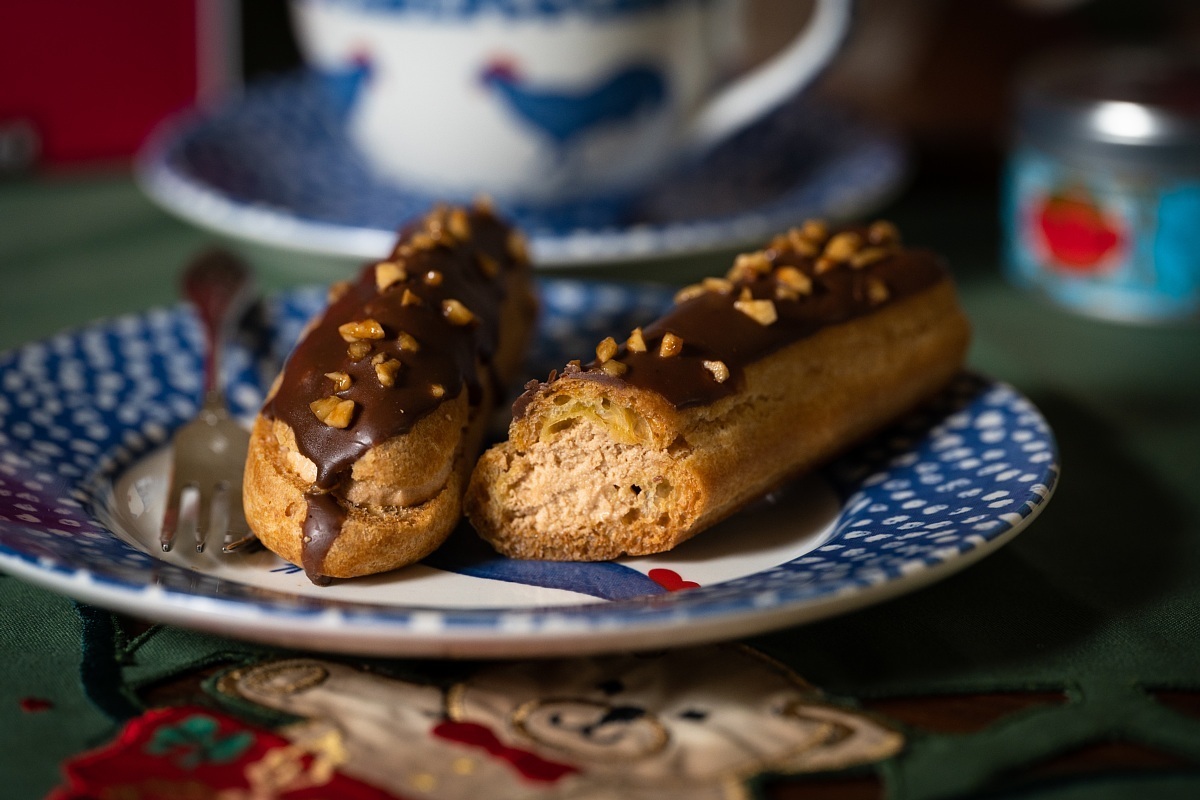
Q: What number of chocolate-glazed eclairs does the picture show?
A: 2